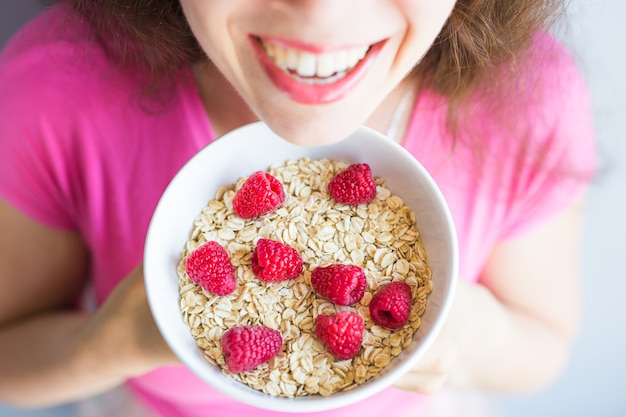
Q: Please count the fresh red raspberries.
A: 8